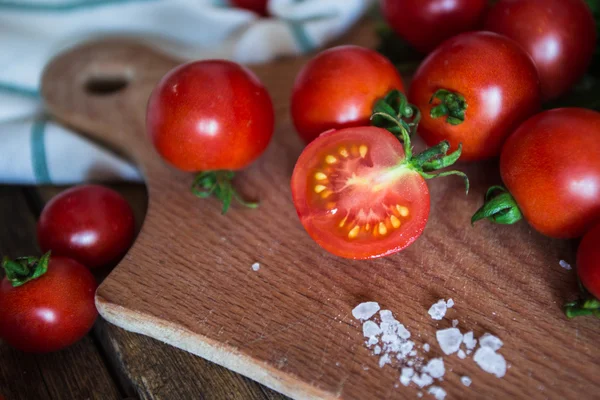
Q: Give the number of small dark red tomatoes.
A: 2